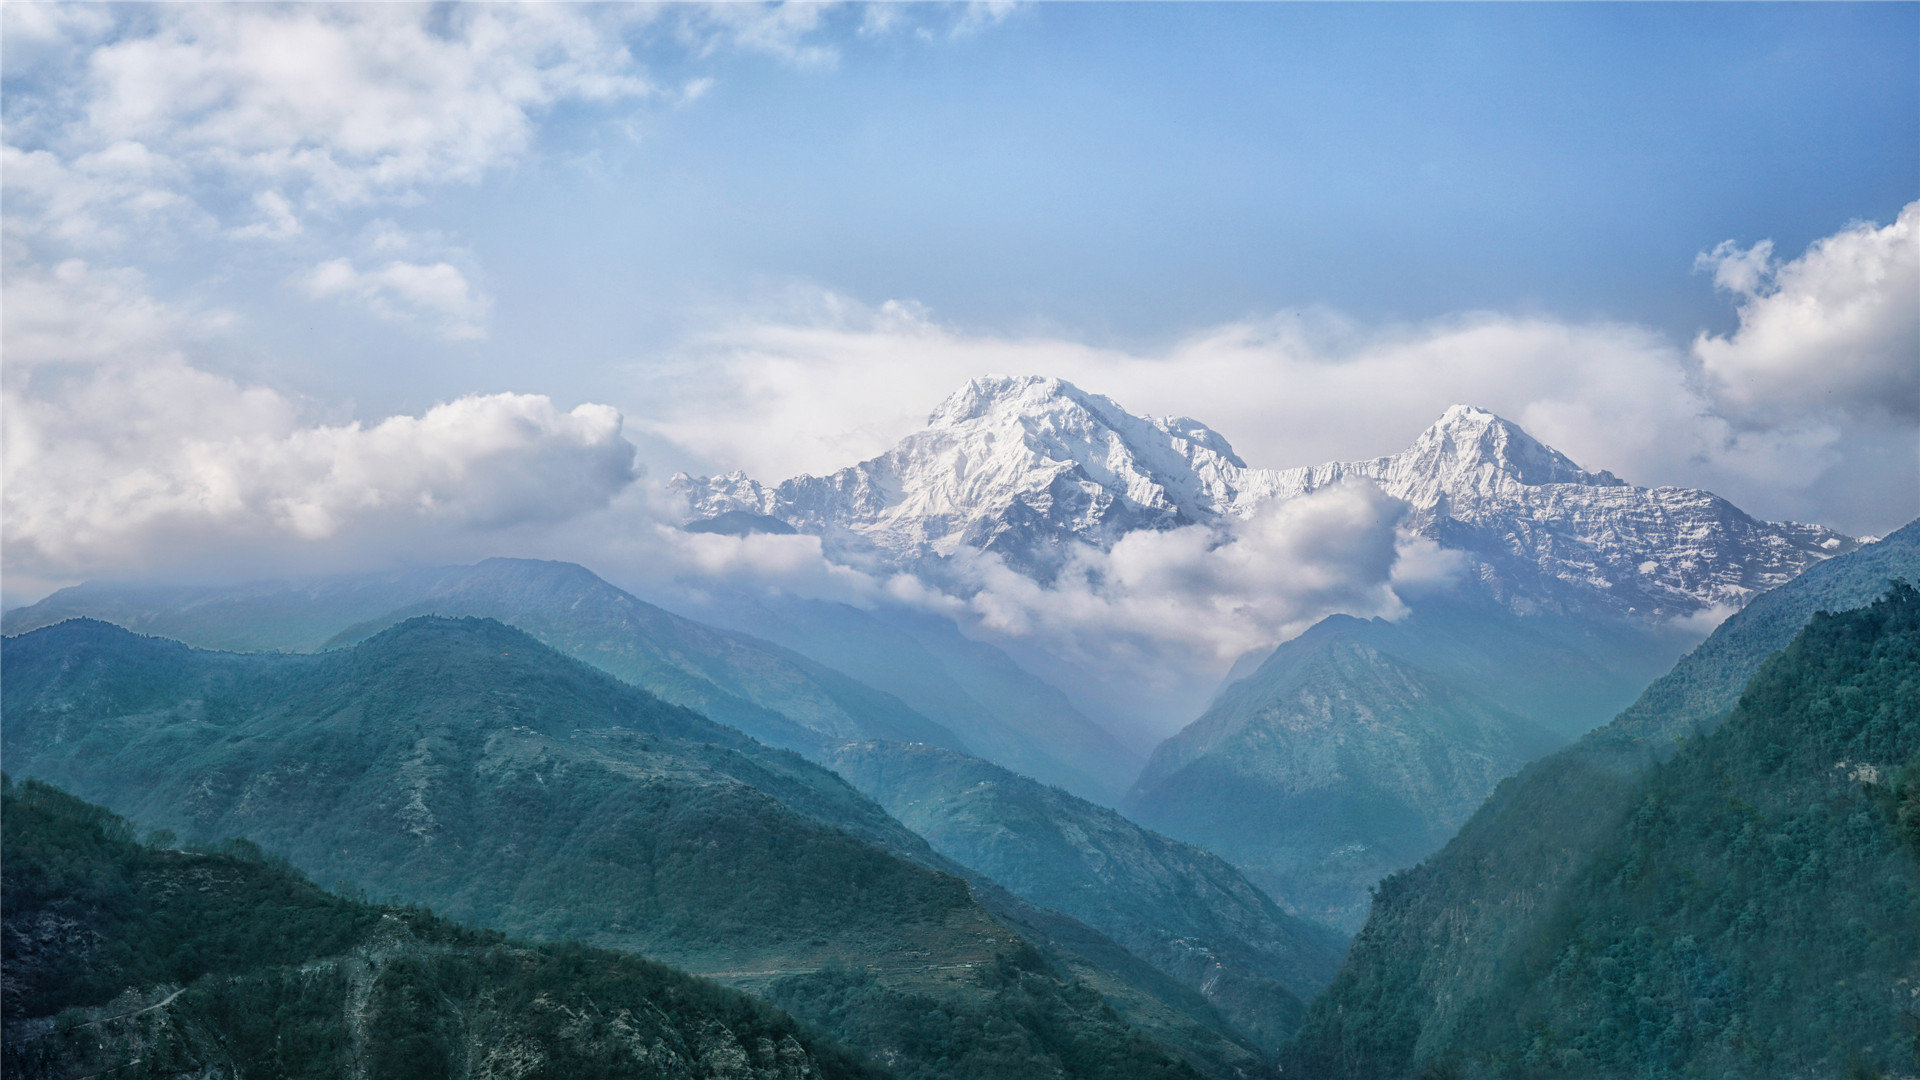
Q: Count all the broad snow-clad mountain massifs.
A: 2